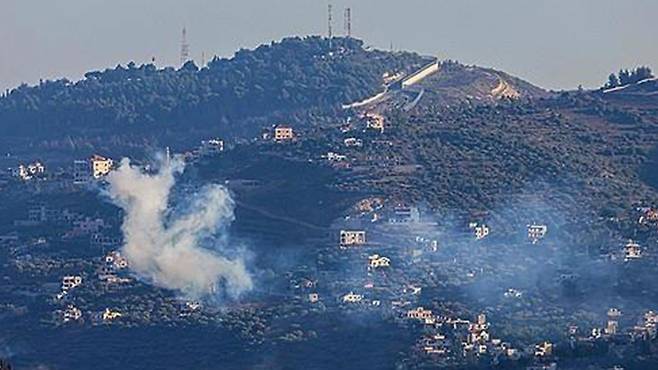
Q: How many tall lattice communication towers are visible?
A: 3